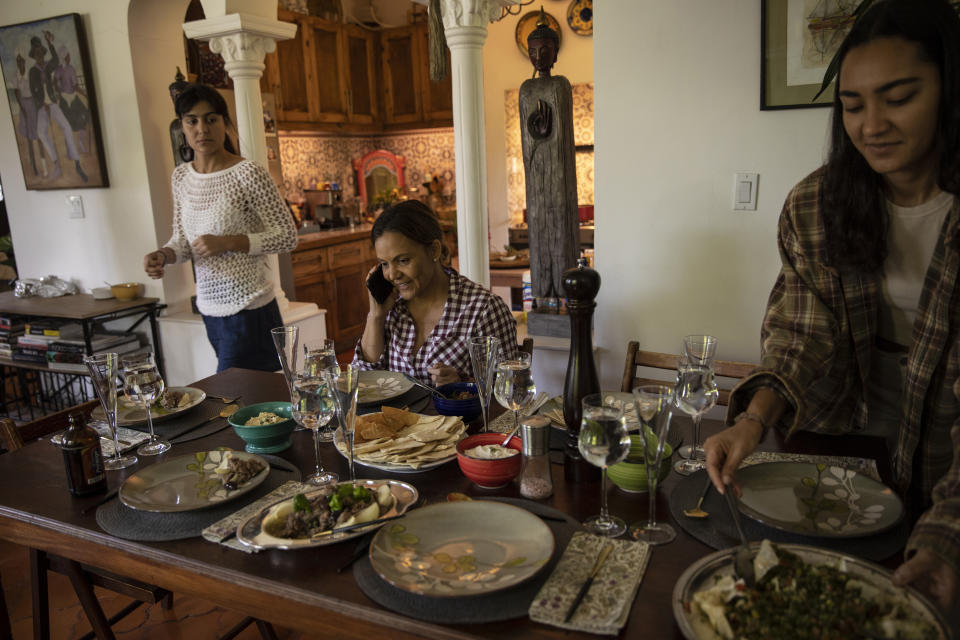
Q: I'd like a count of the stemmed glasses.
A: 12